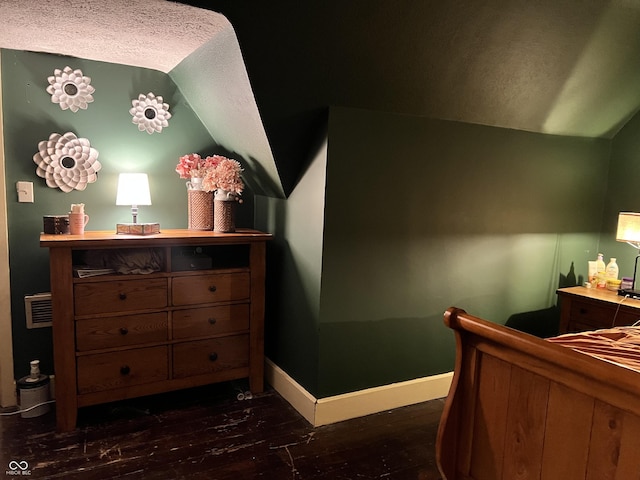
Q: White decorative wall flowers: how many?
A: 3